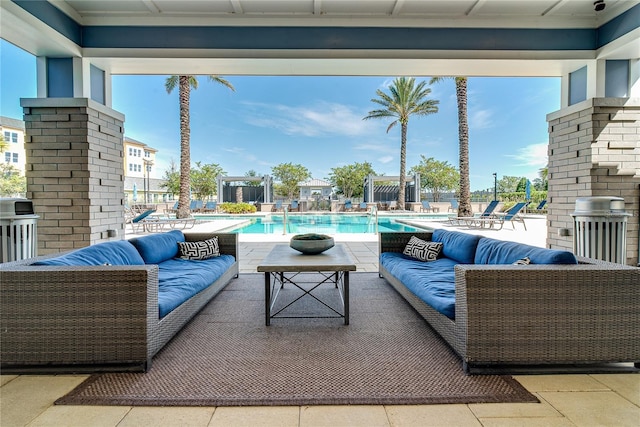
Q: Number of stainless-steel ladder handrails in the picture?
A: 2